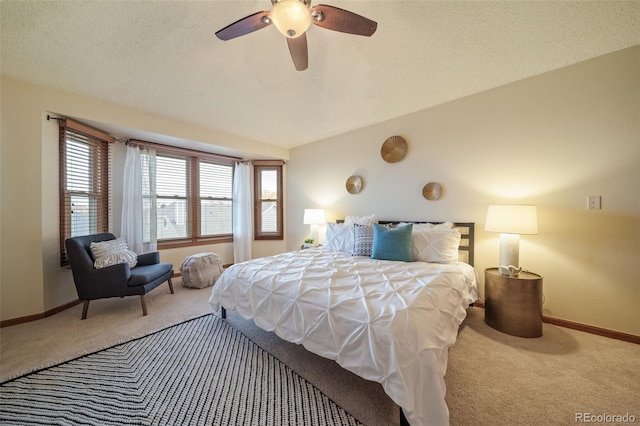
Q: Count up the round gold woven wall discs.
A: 3